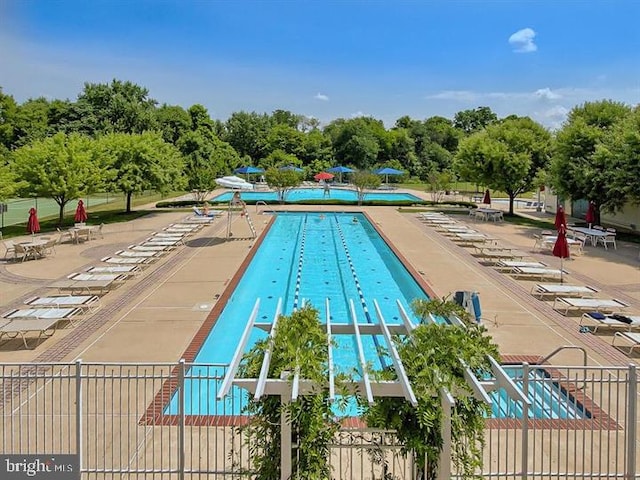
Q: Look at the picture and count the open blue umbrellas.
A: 4